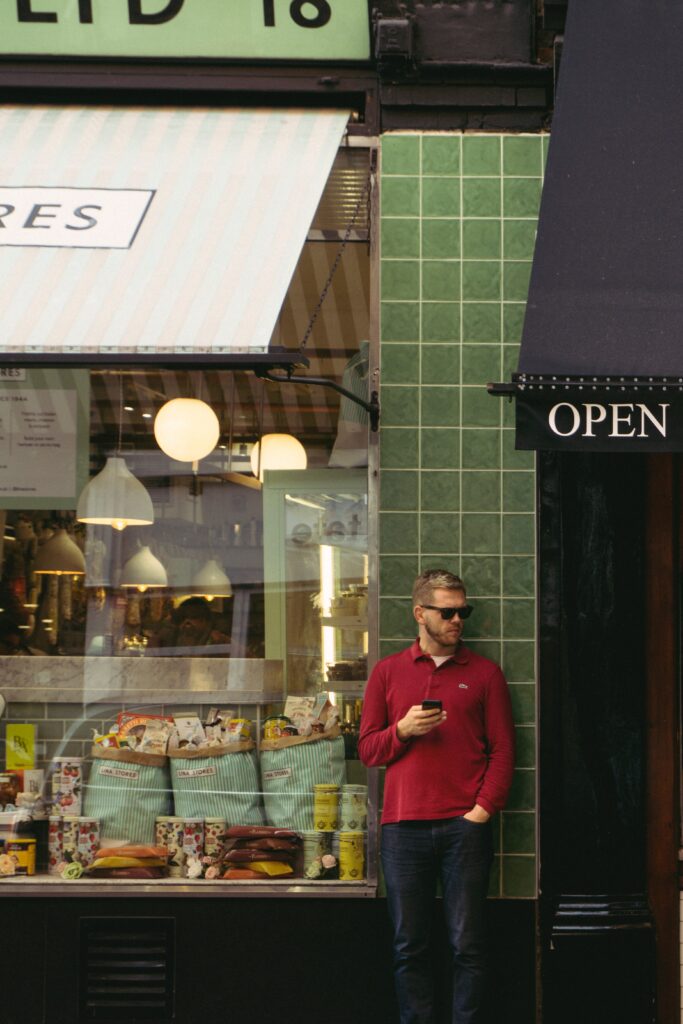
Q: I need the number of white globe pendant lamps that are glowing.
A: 2